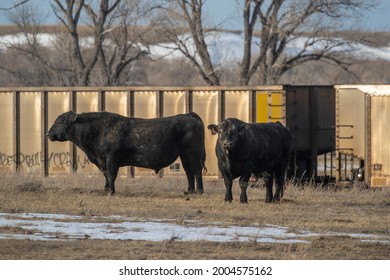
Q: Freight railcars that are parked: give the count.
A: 2